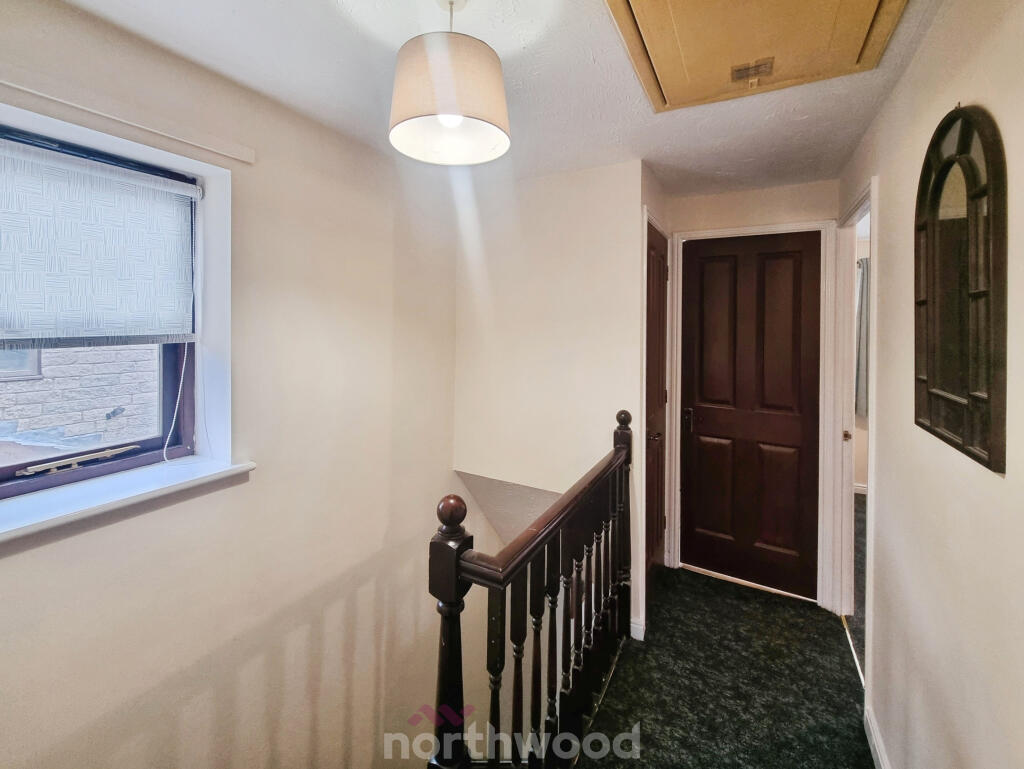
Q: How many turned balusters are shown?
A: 11